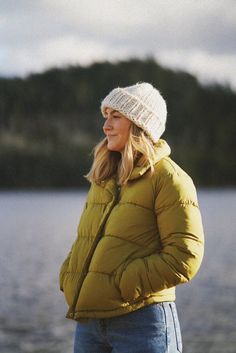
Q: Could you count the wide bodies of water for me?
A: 1